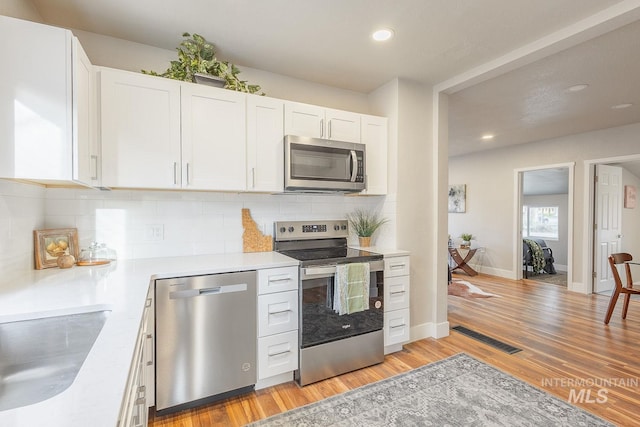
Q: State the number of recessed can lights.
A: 4